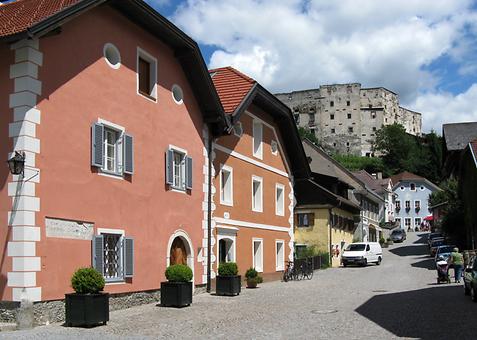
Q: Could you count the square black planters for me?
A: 3